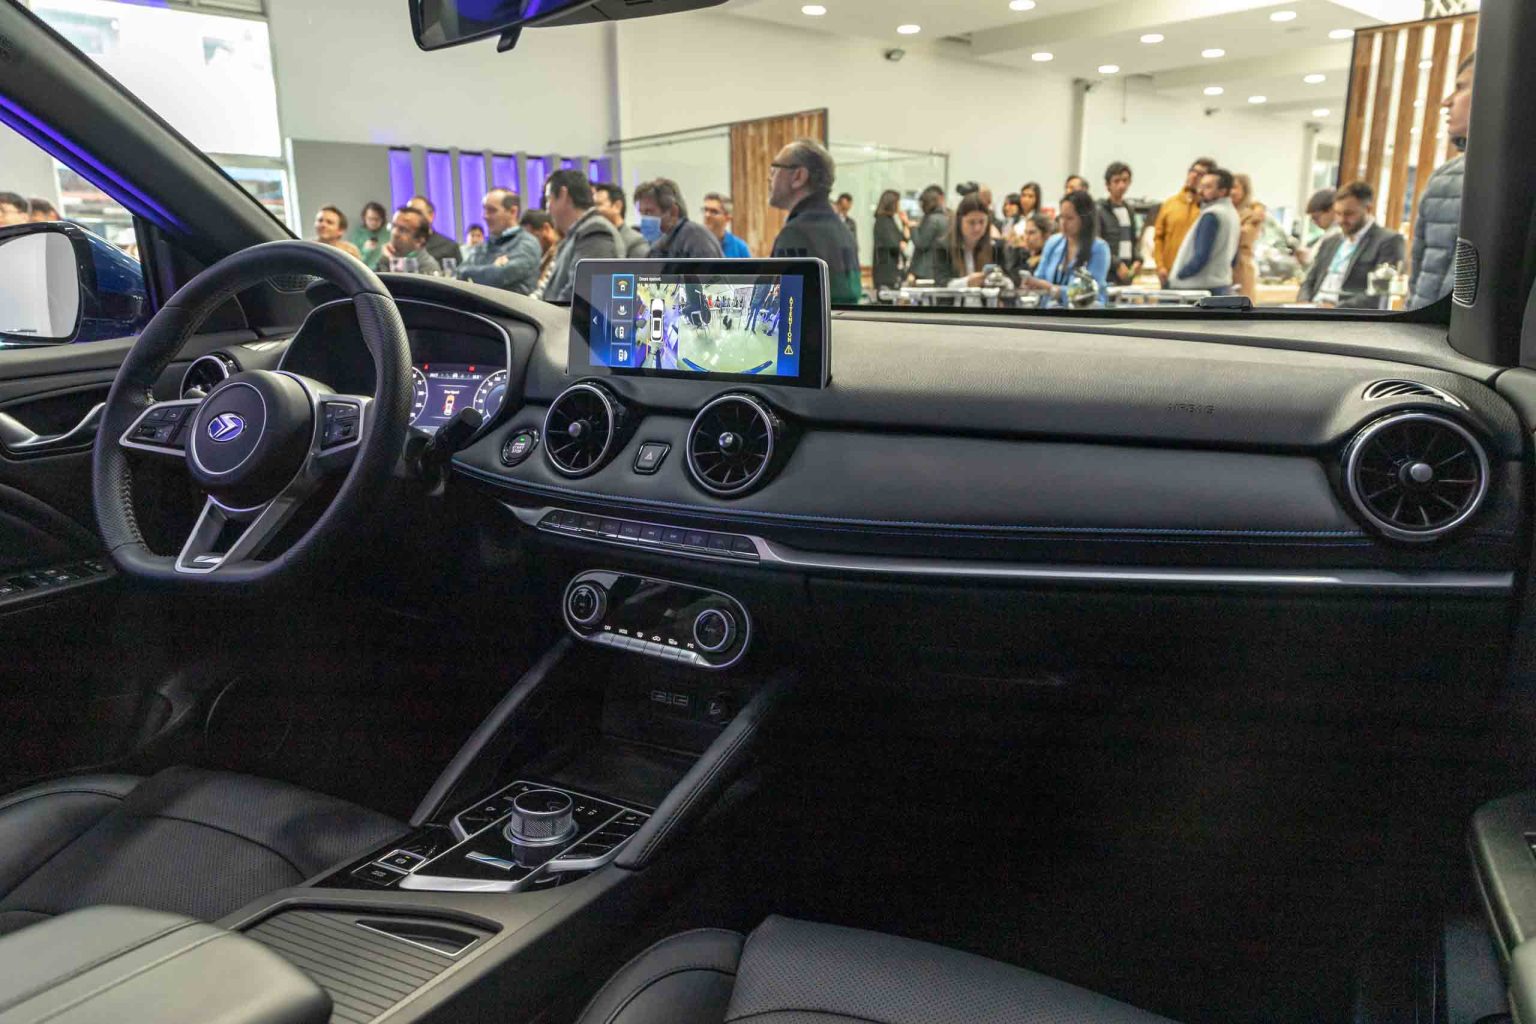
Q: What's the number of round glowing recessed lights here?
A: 13